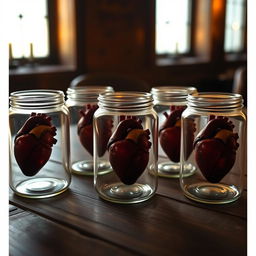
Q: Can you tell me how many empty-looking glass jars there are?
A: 0